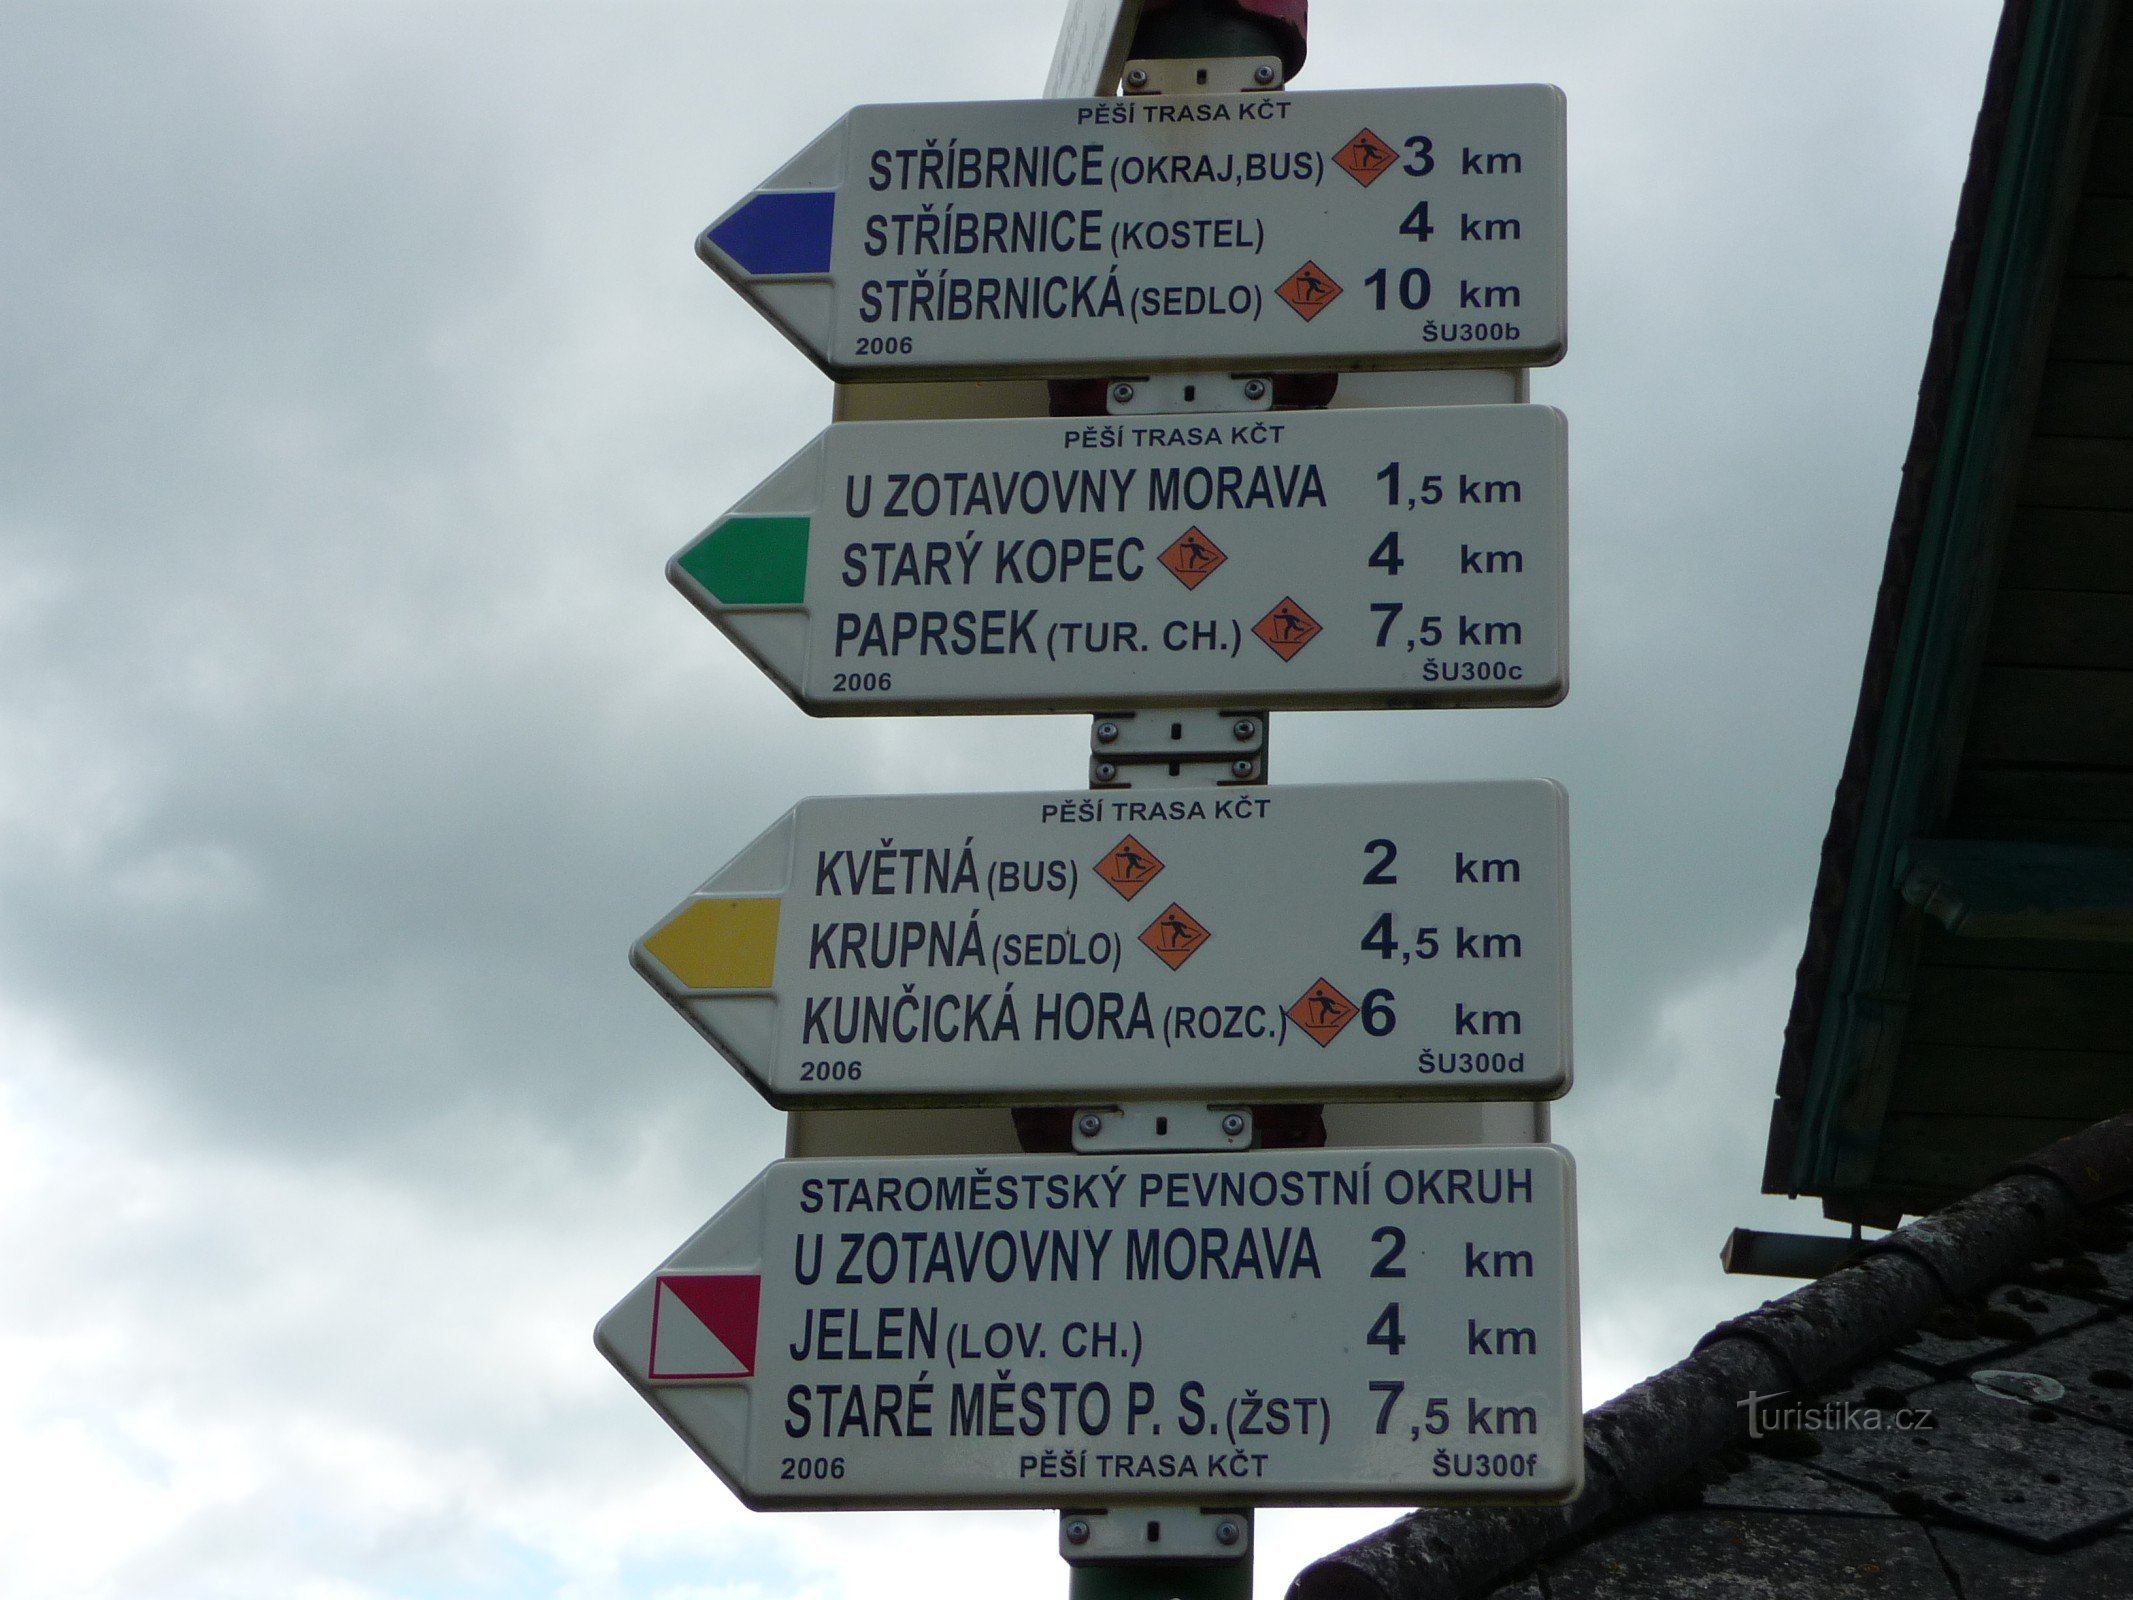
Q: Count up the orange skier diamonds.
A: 7